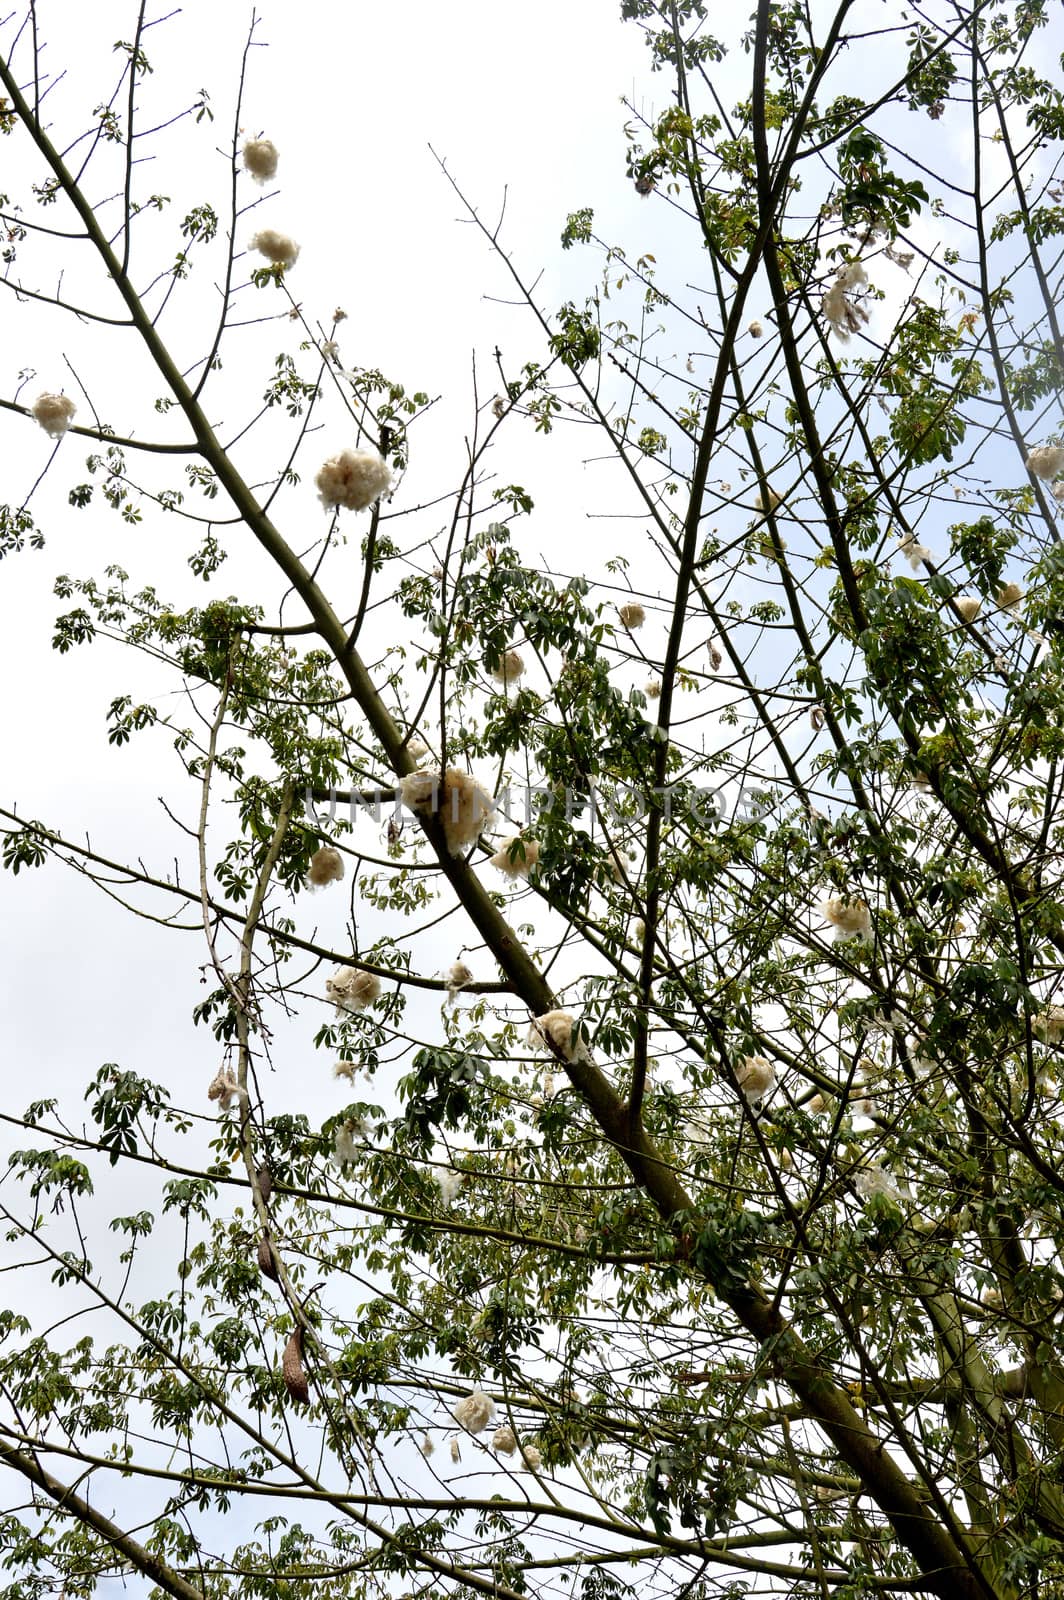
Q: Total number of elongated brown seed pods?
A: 3